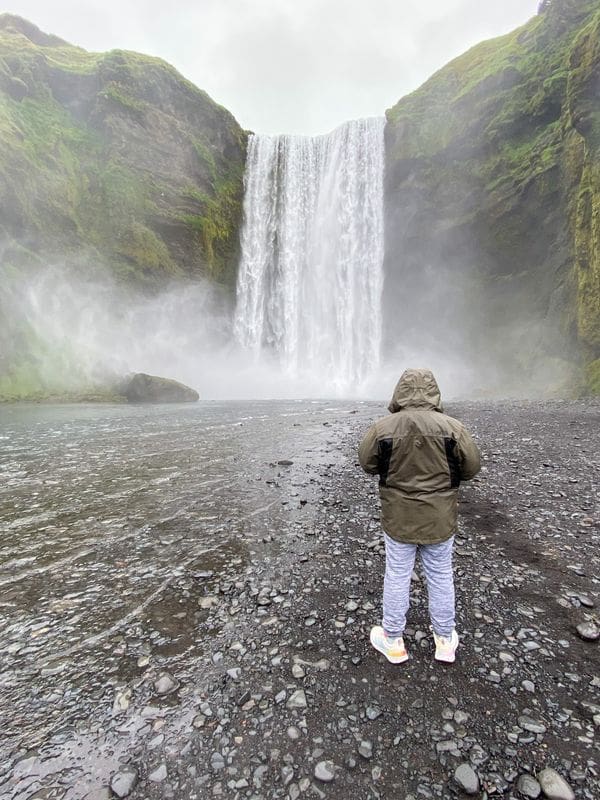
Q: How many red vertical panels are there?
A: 0